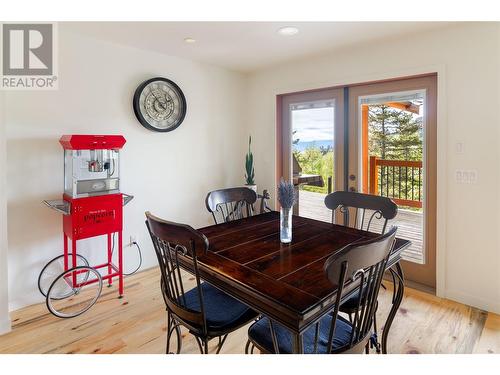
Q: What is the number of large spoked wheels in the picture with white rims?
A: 2